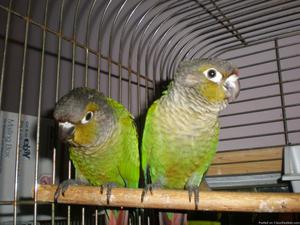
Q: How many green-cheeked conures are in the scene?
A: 2